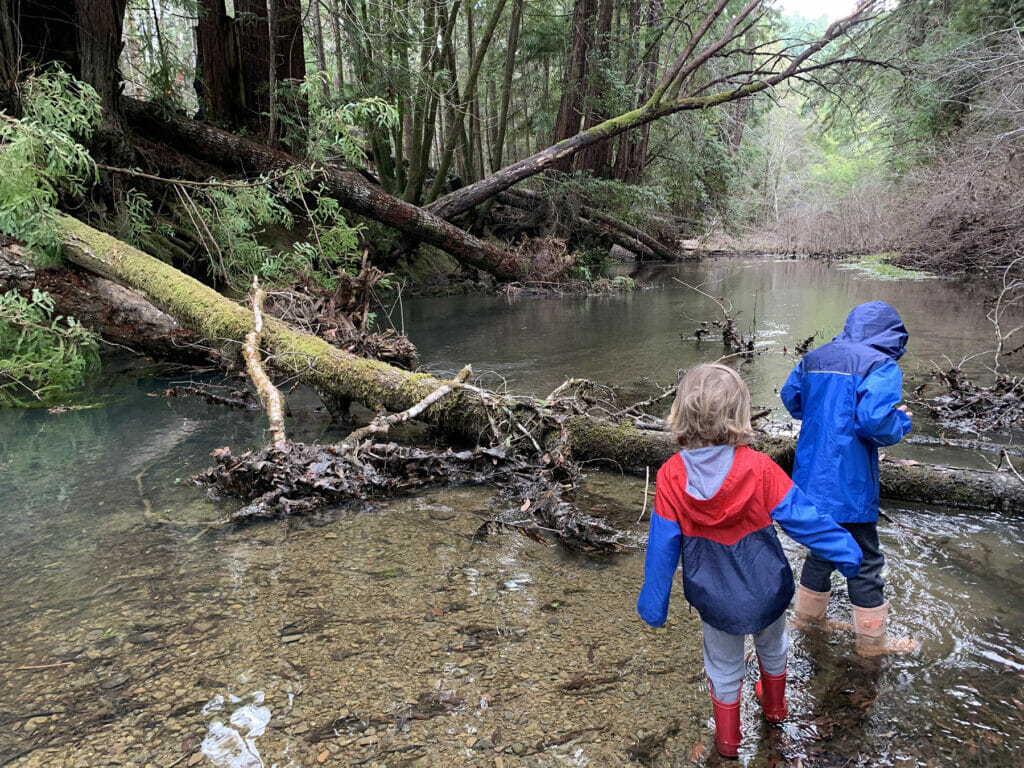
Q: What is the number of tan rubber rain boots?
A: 2